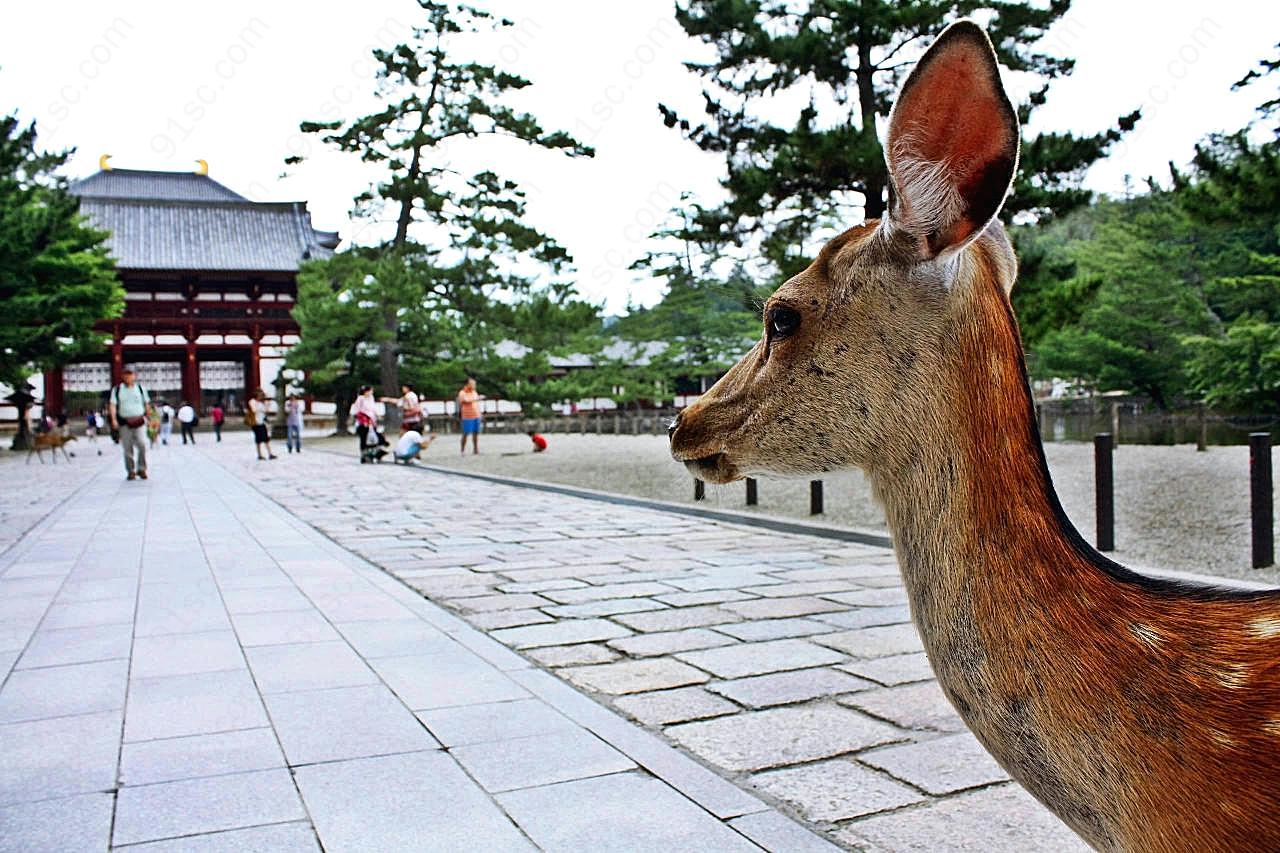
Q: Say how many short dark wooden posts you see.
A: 5